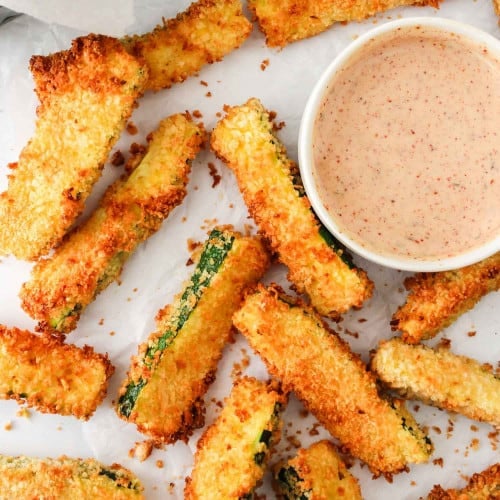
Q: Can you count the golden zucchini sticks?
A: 14